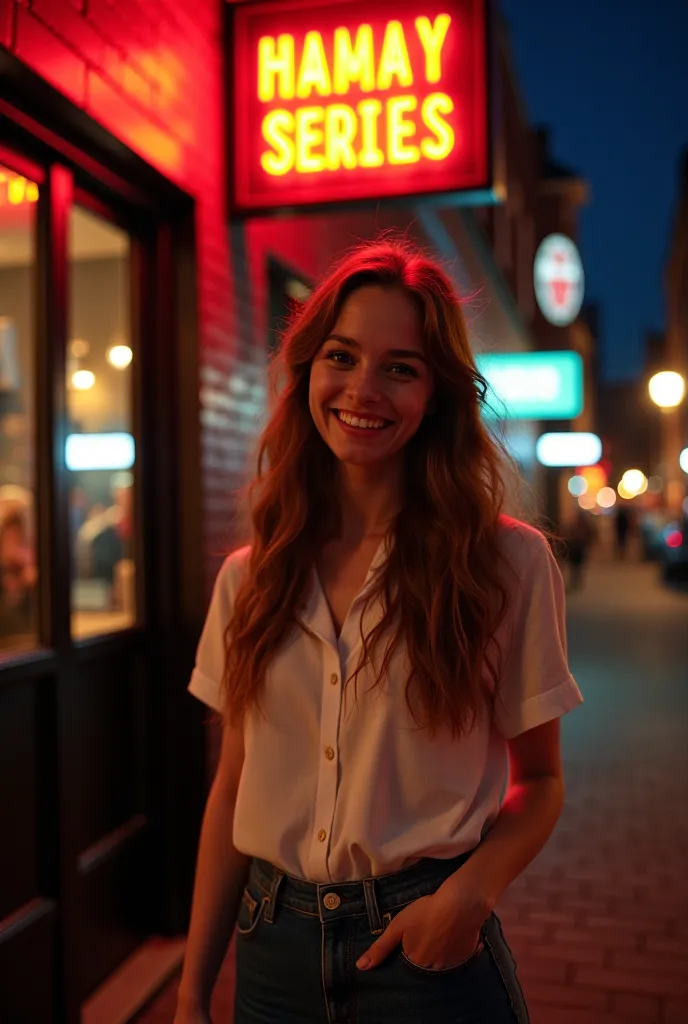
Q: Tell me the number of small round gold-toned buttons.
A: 4